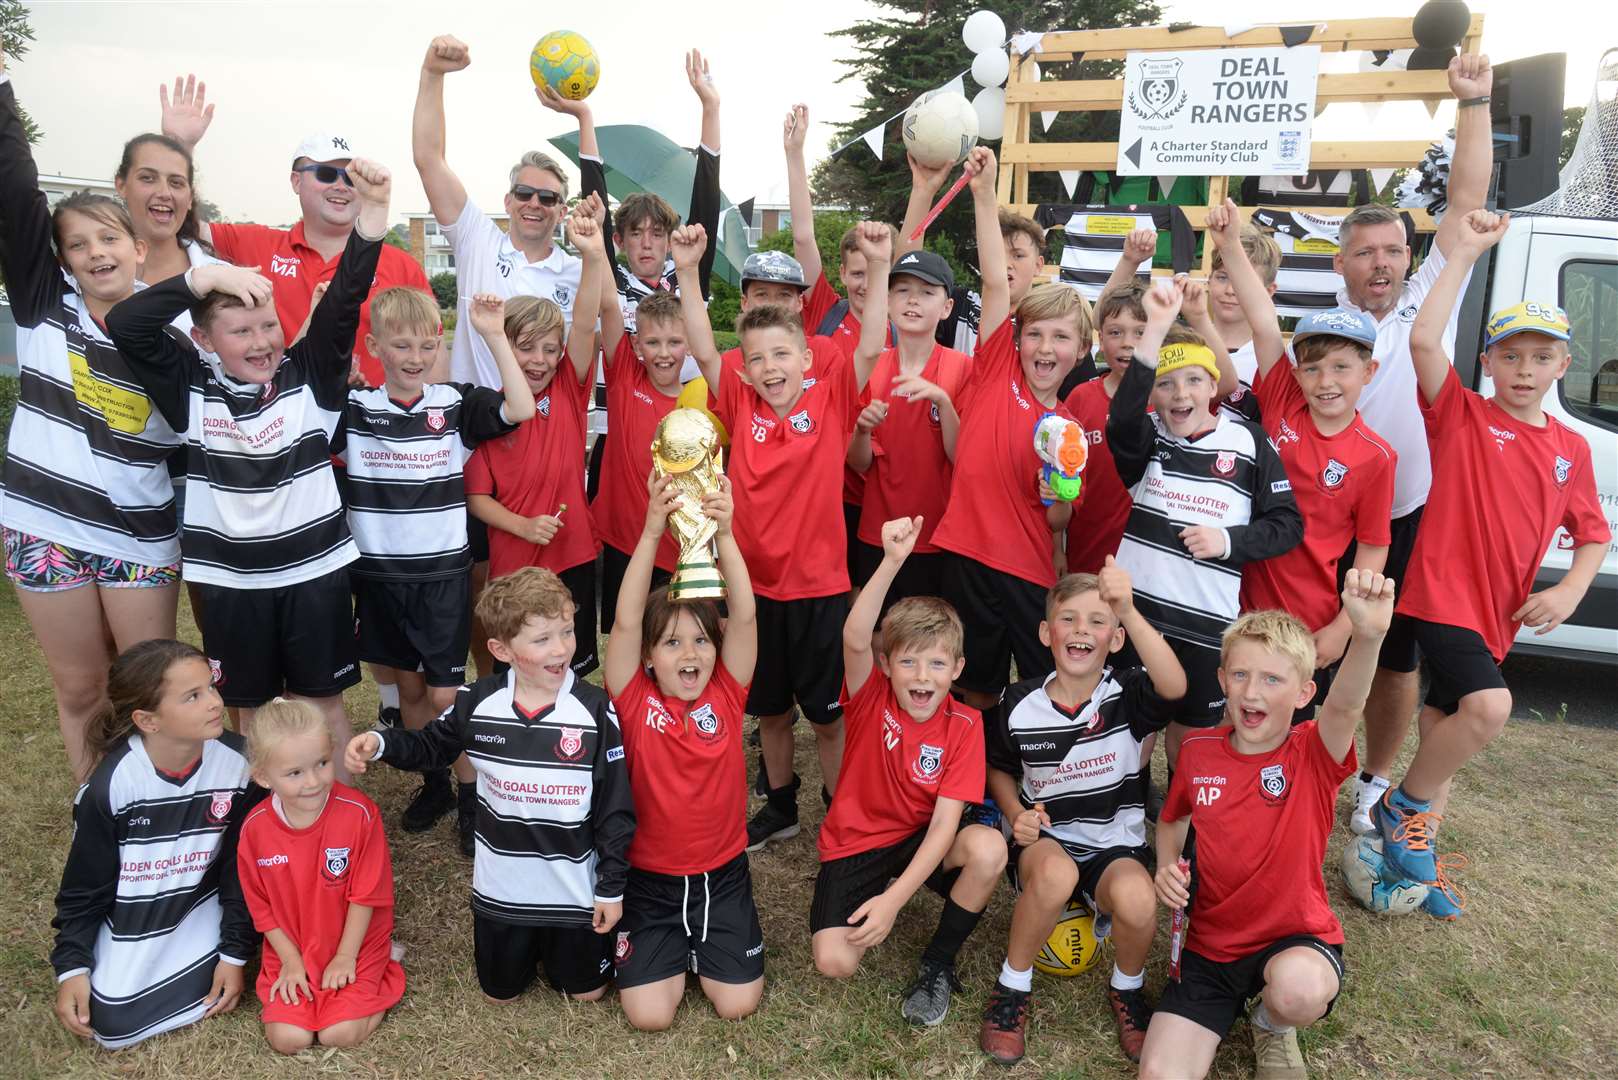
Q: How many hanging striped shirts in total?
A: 2